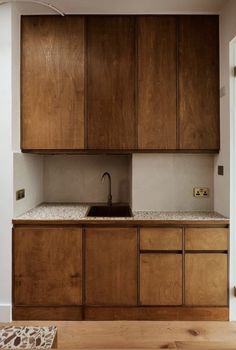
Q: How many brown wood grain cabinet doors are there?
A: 8